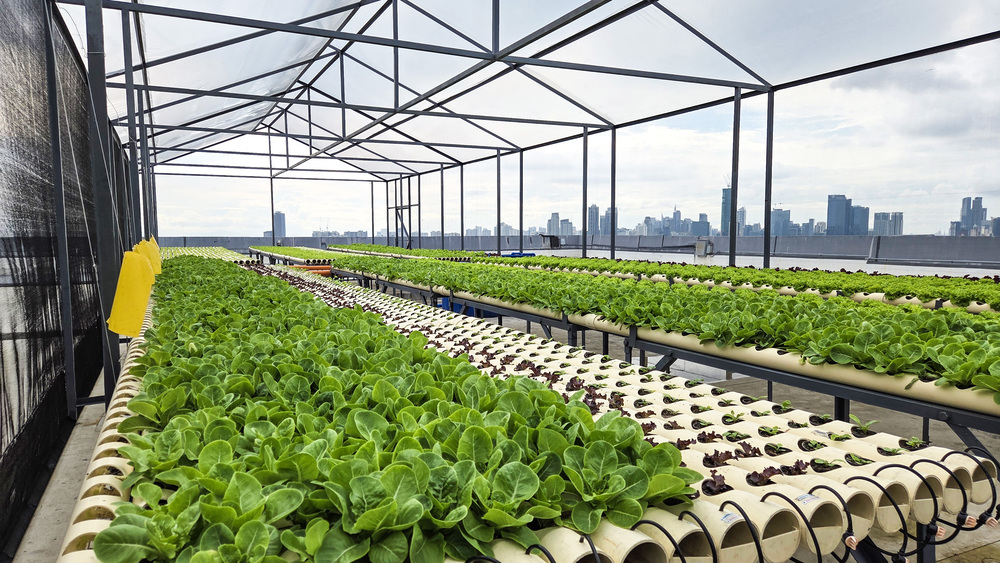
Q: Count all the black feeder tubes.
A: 13